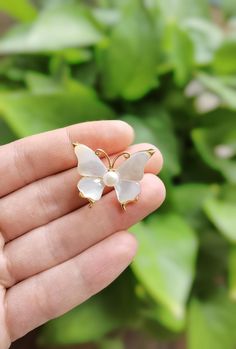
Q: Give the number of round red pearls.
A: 0